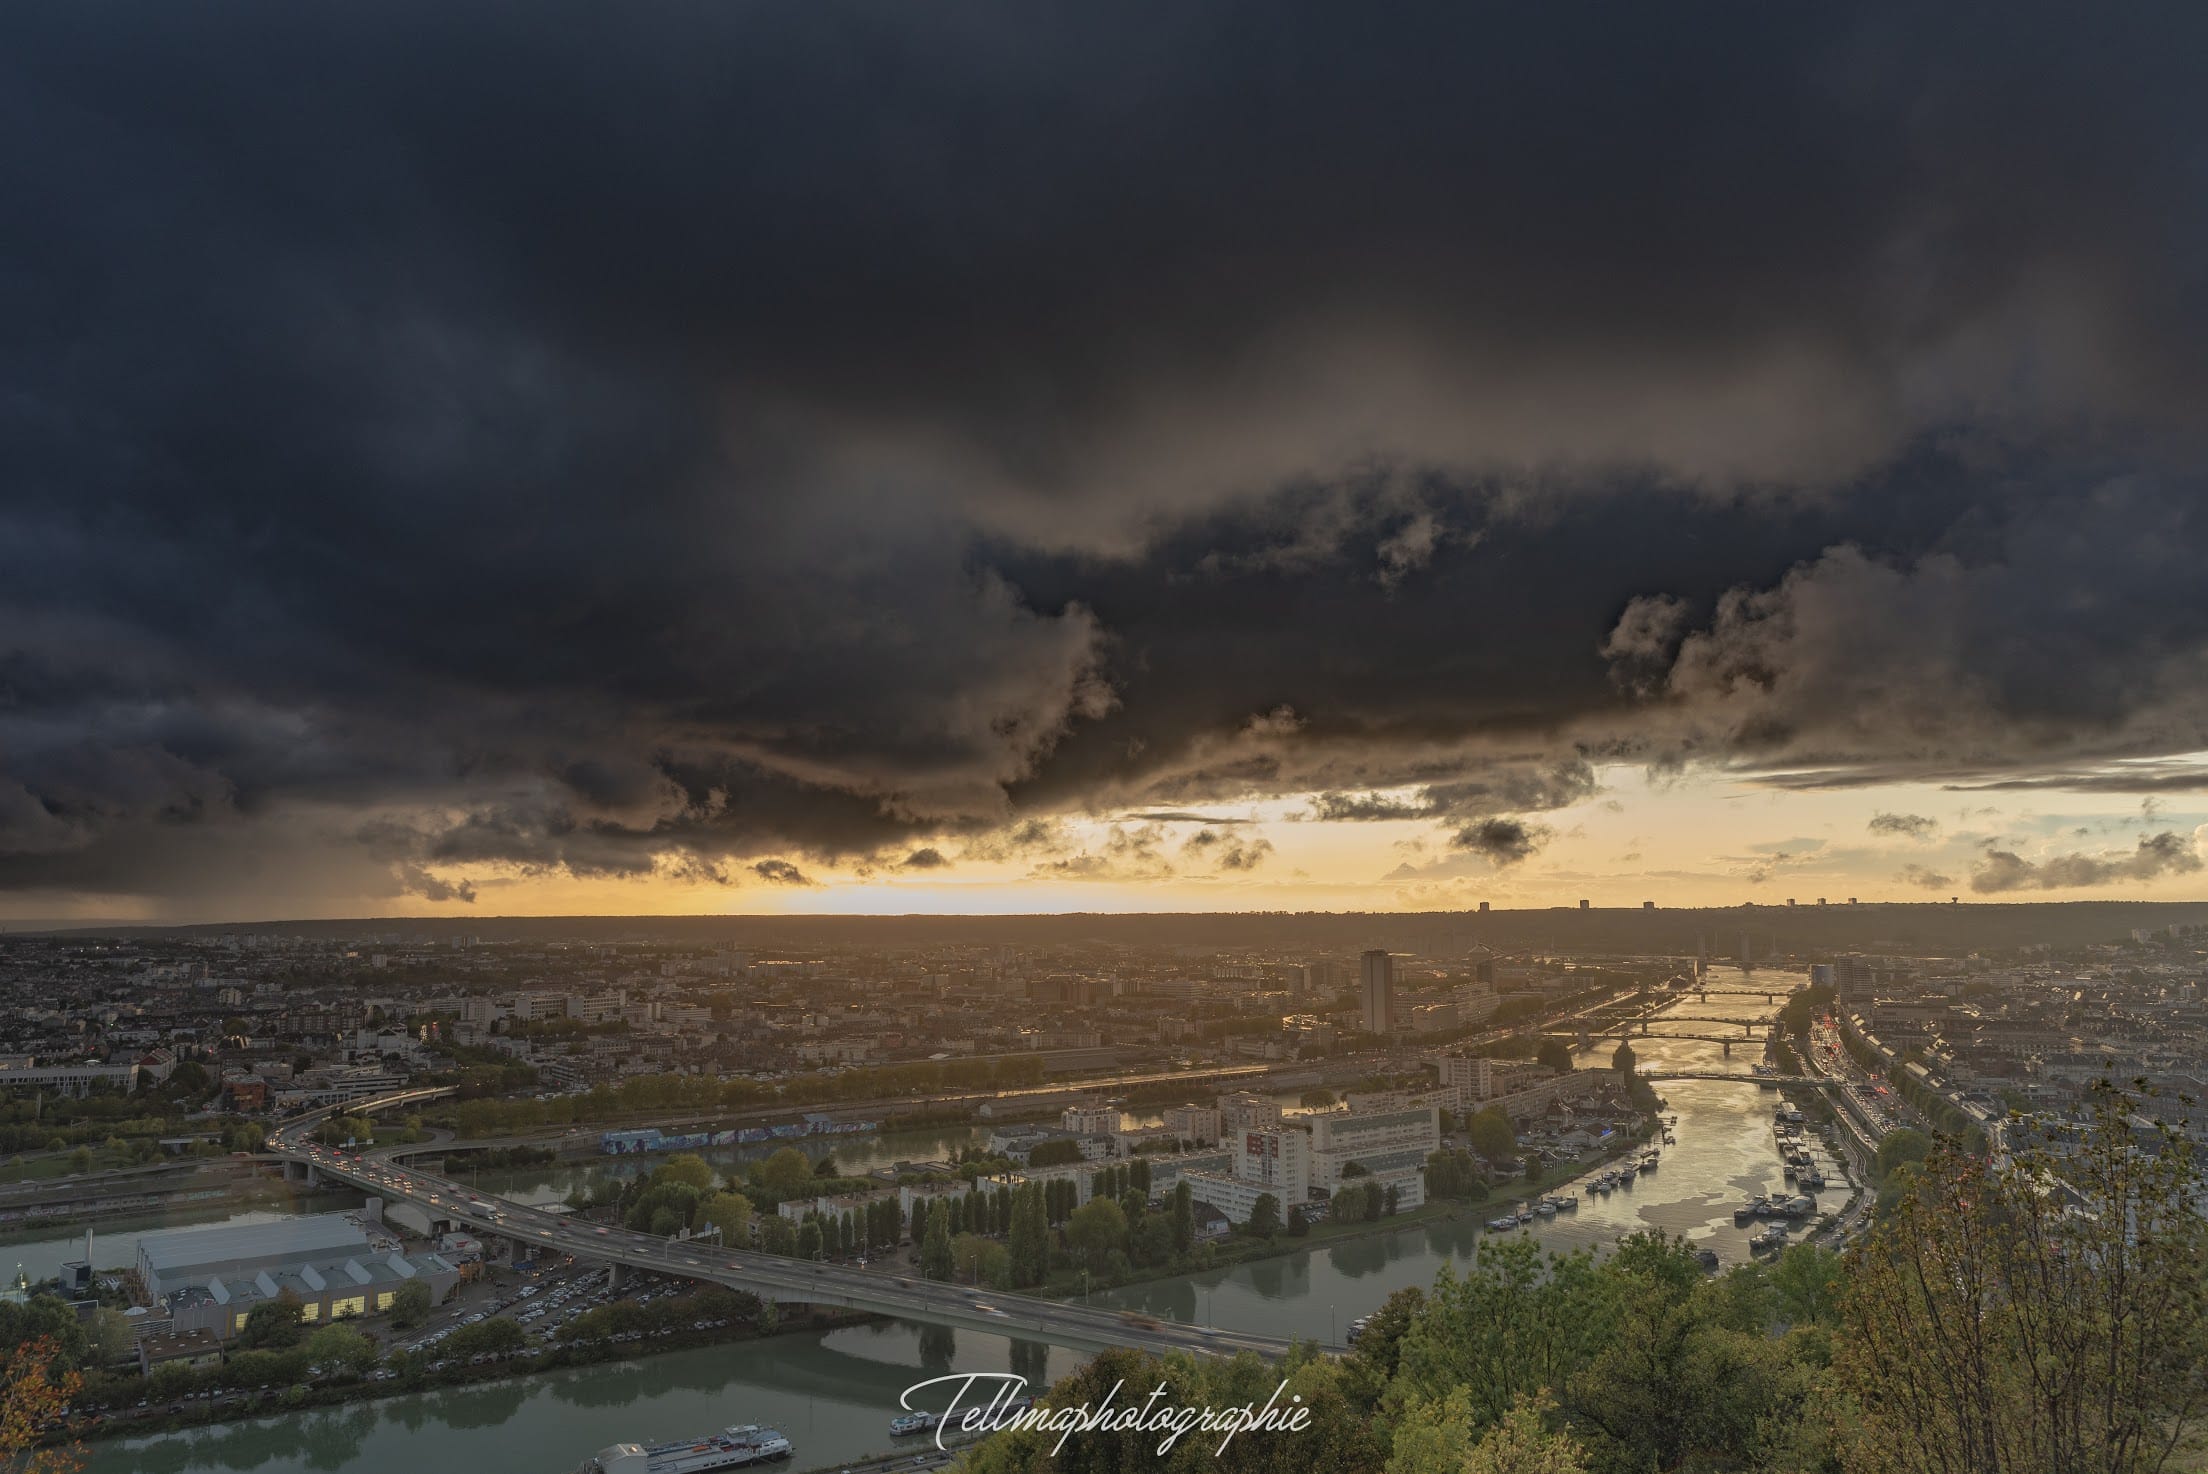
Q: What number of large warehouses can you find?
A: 1